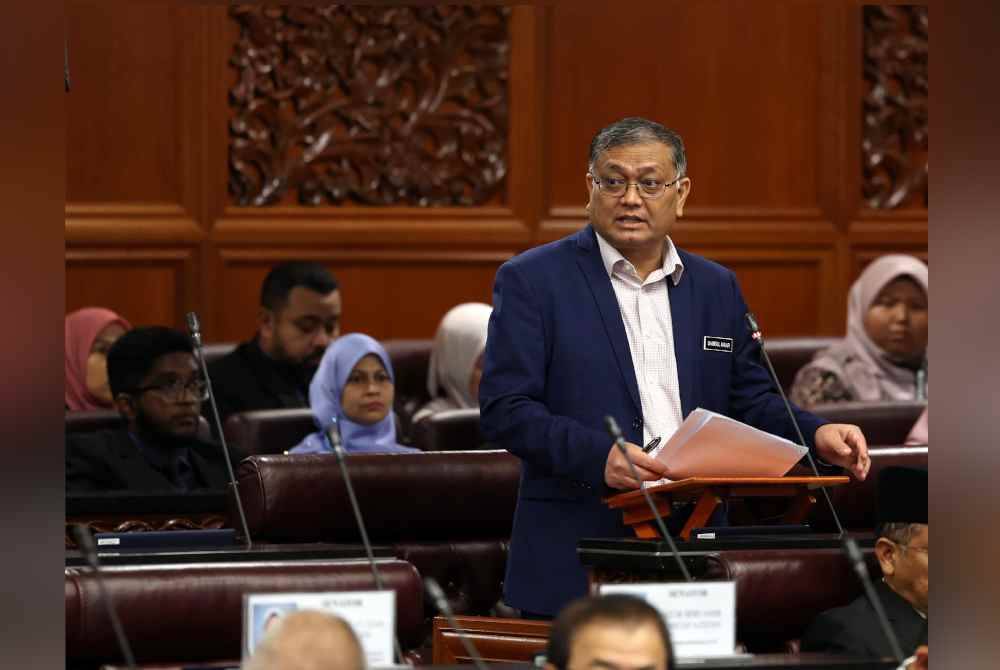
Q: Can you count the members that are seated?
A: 9